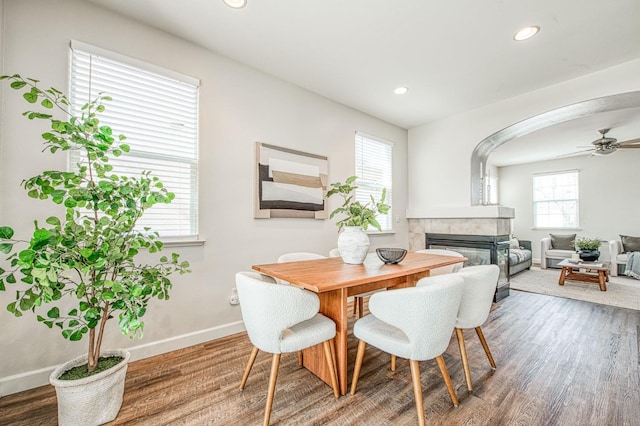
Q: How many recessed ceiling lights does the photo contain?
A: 3